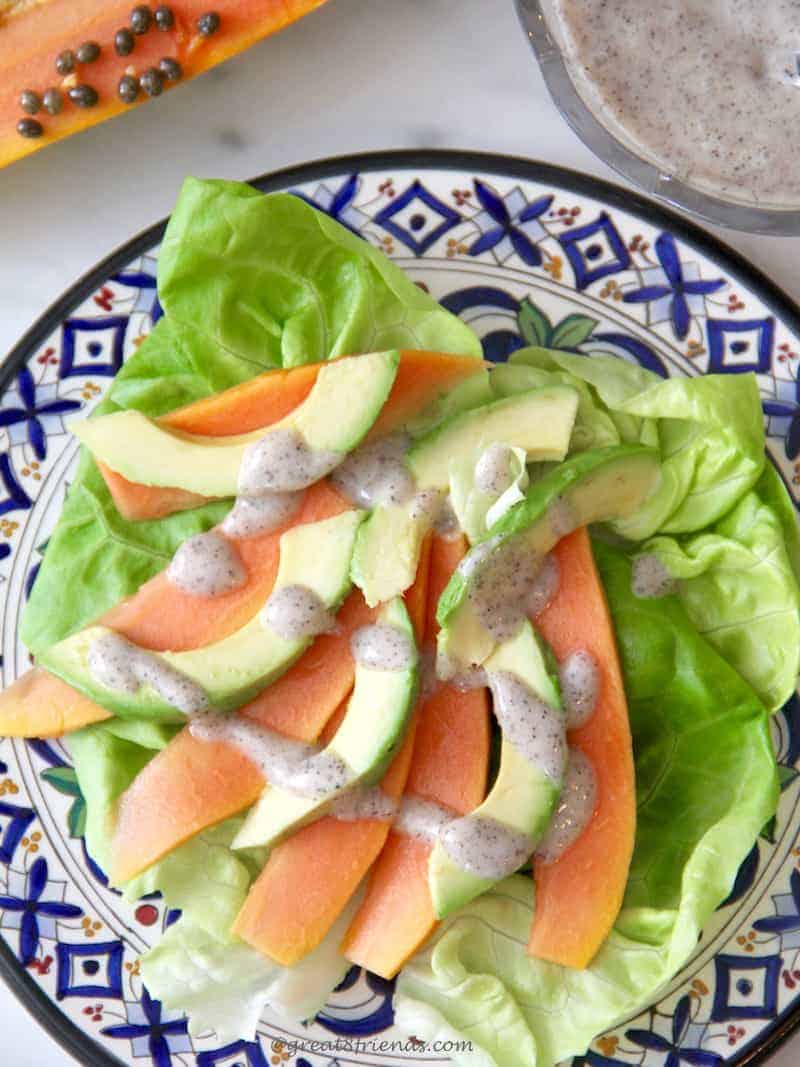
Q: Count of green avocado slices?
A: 6